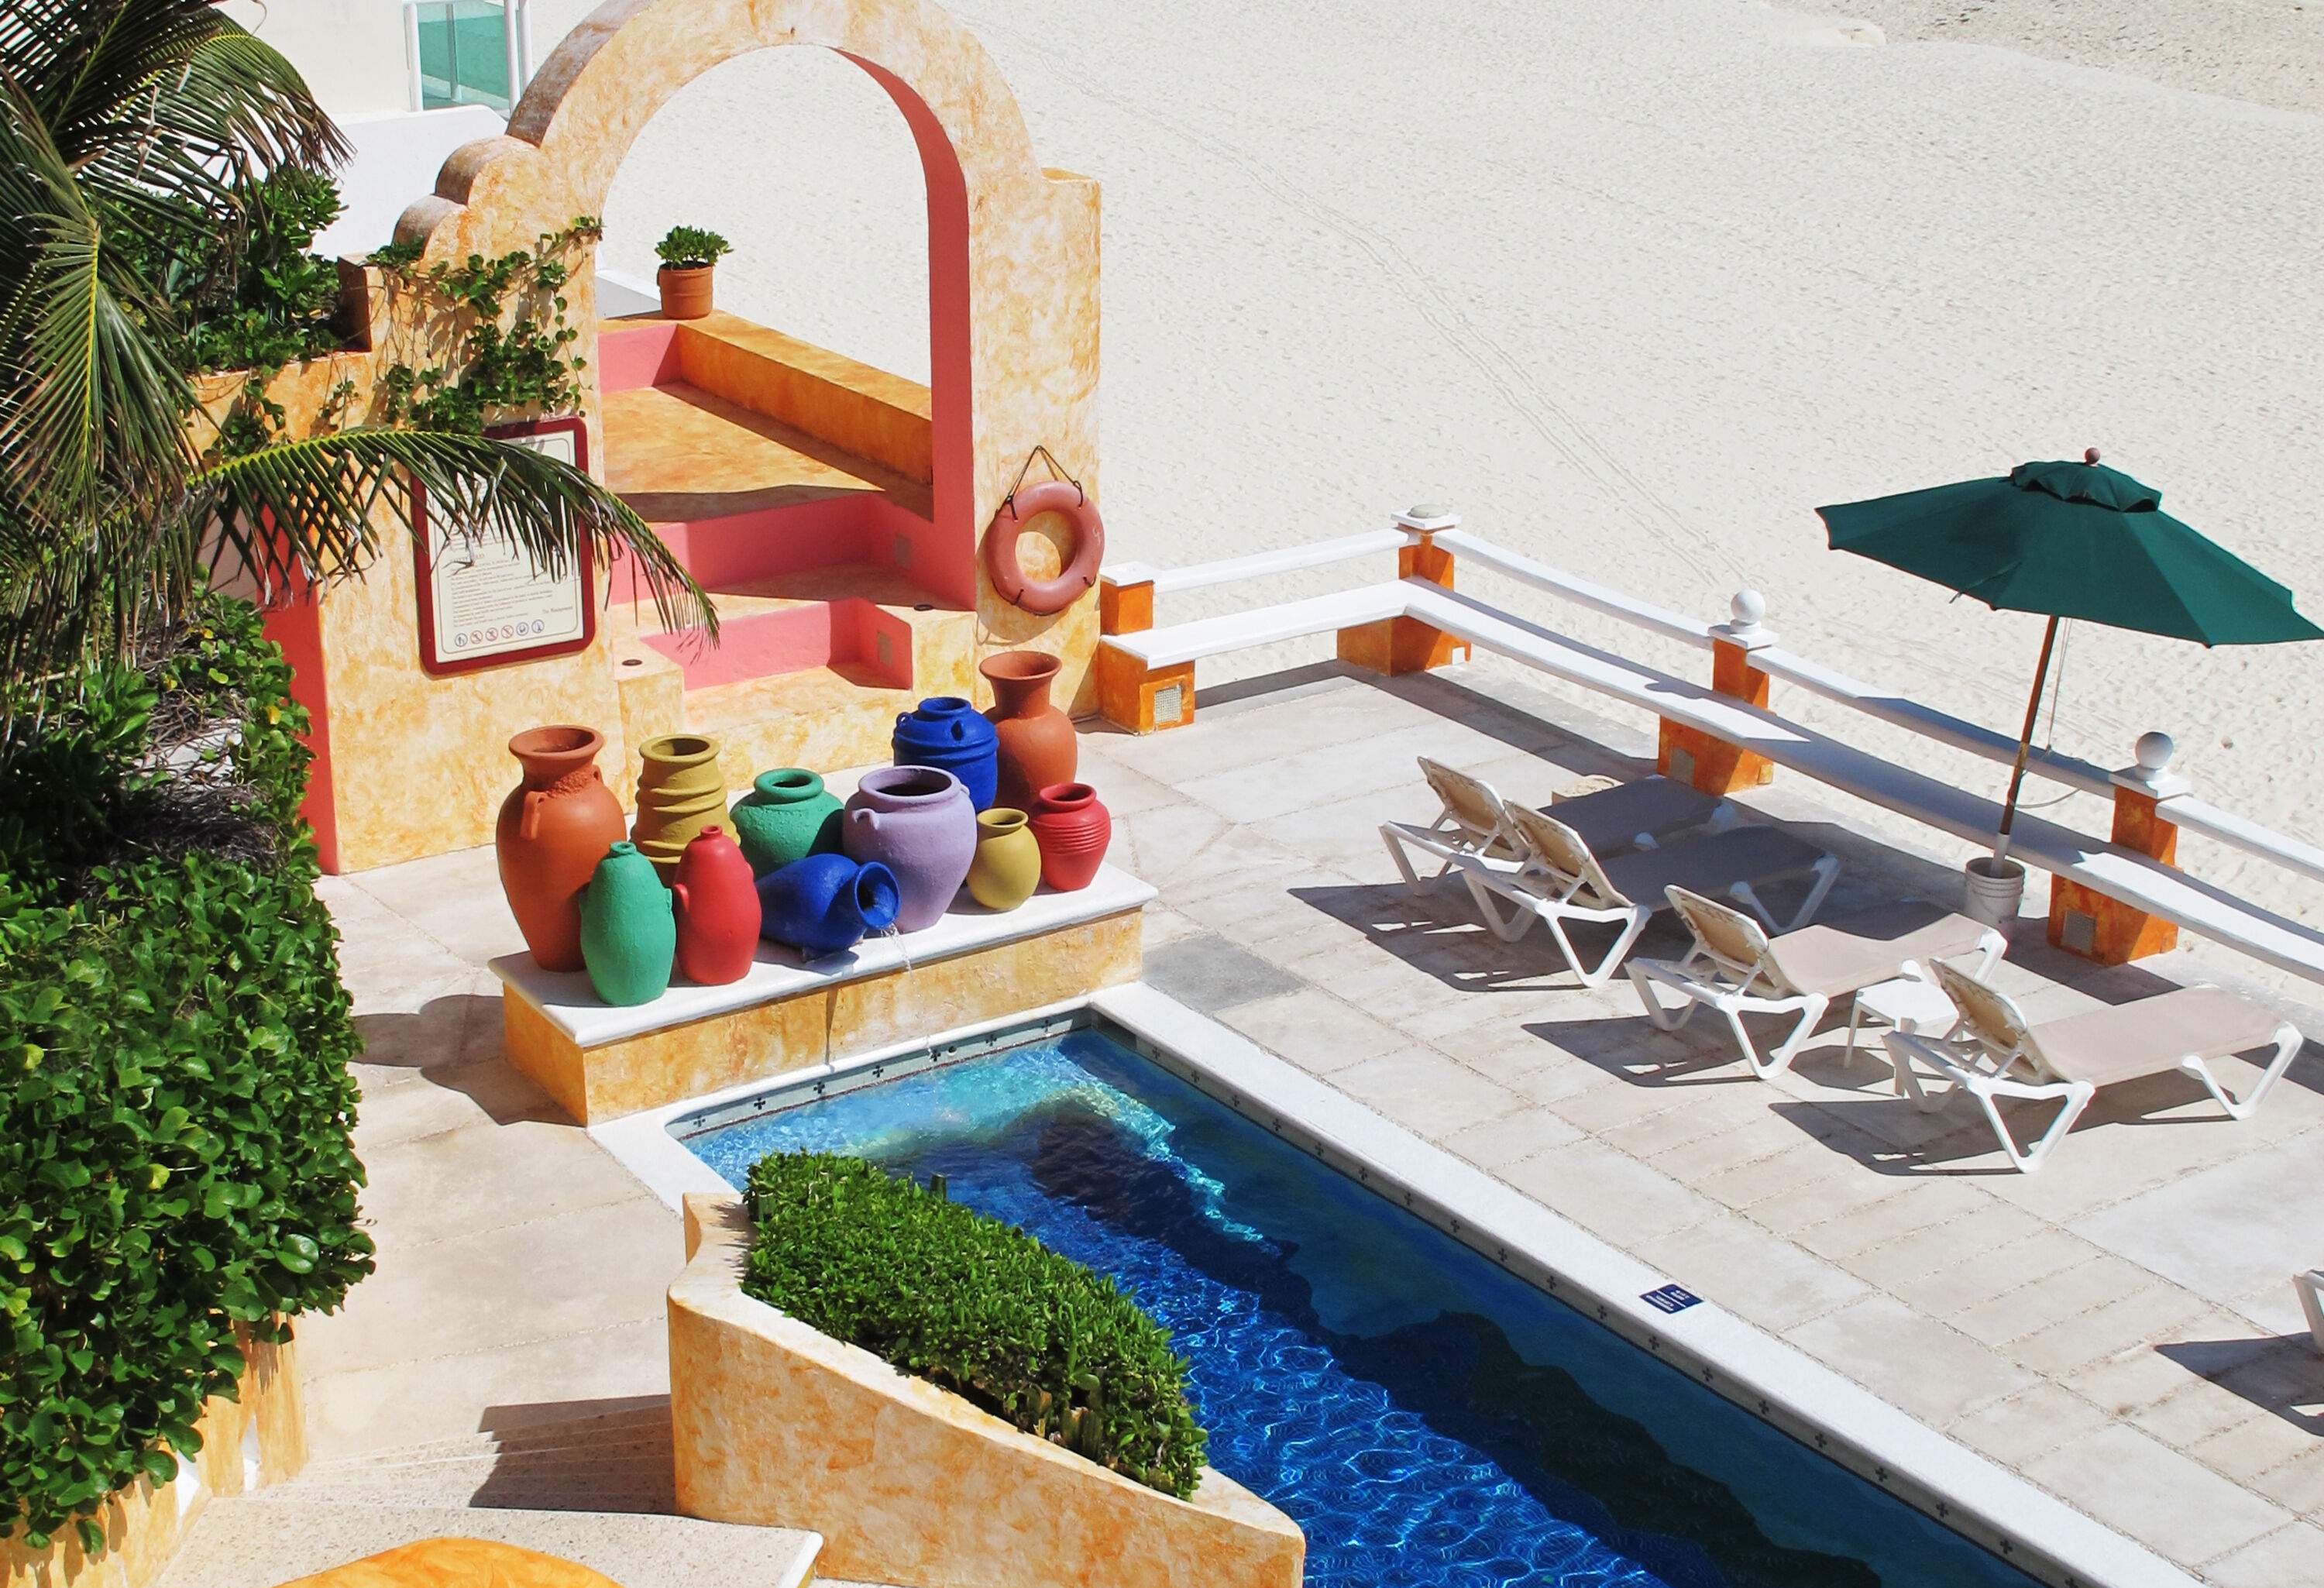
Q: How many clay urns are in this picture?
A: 11